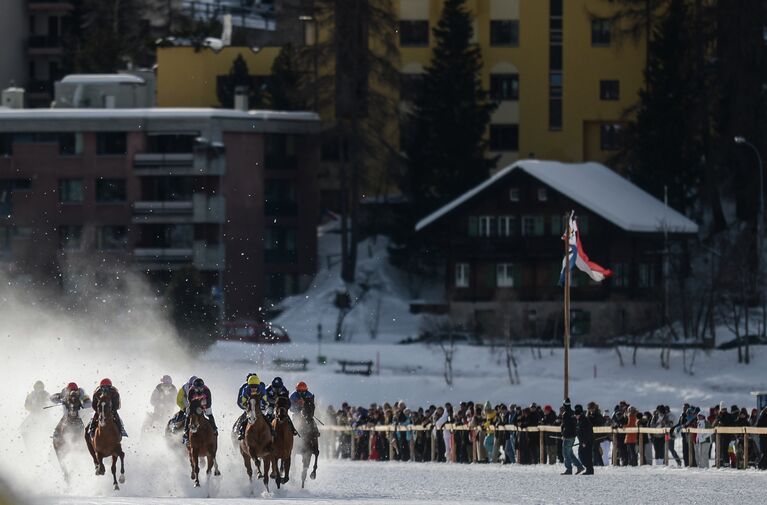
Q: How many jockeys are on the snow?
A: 10